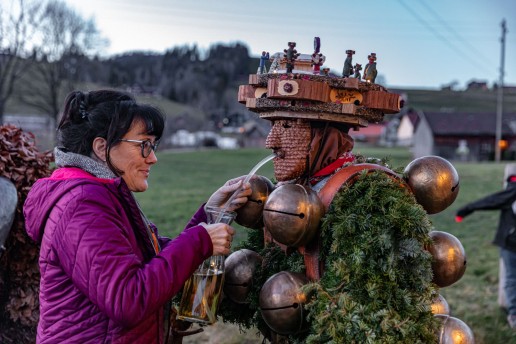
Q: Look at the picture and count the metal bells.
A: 8